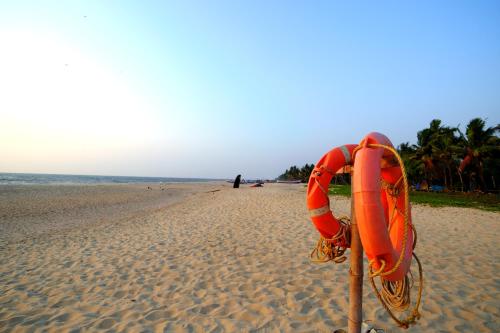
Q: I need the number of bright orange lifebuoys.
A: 2